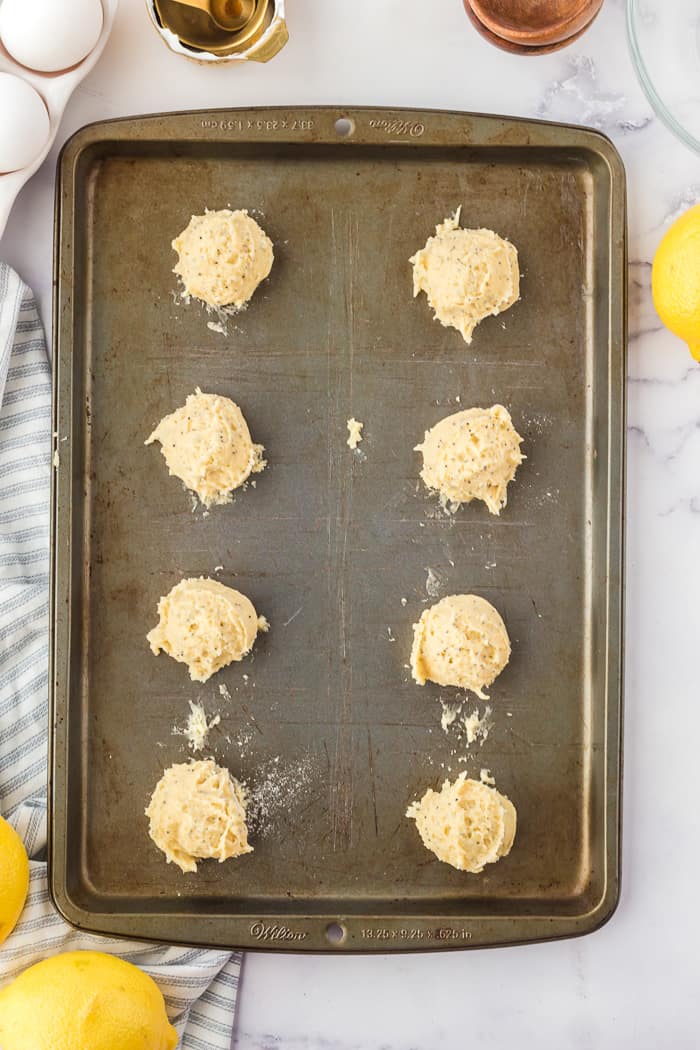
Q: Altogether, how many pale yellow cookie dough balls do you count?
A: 8